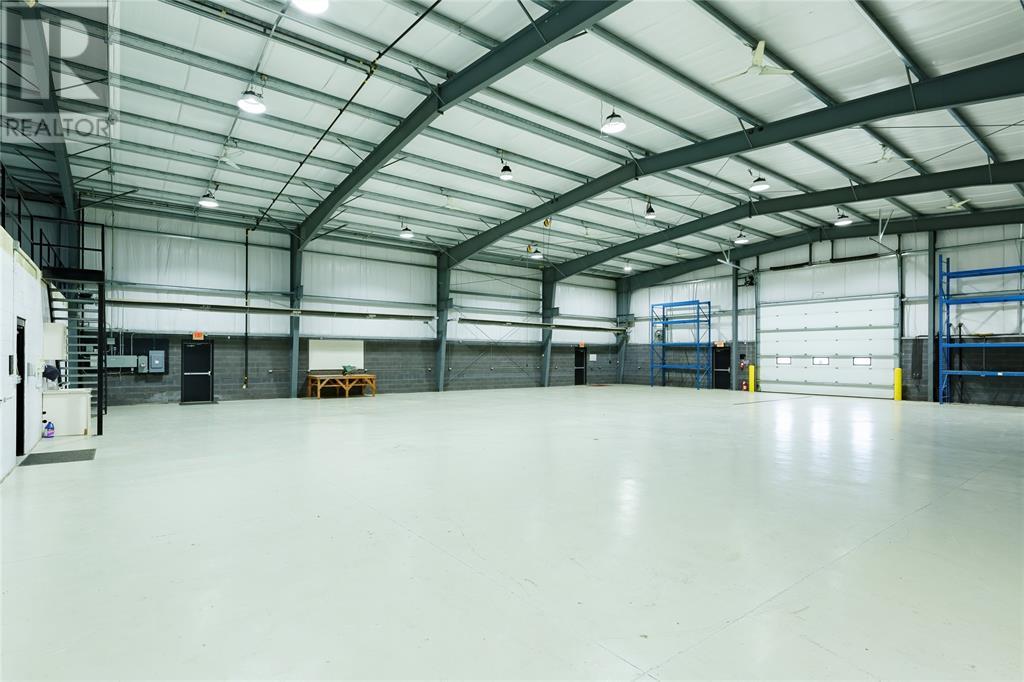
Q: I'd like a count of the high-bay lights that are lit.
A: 12